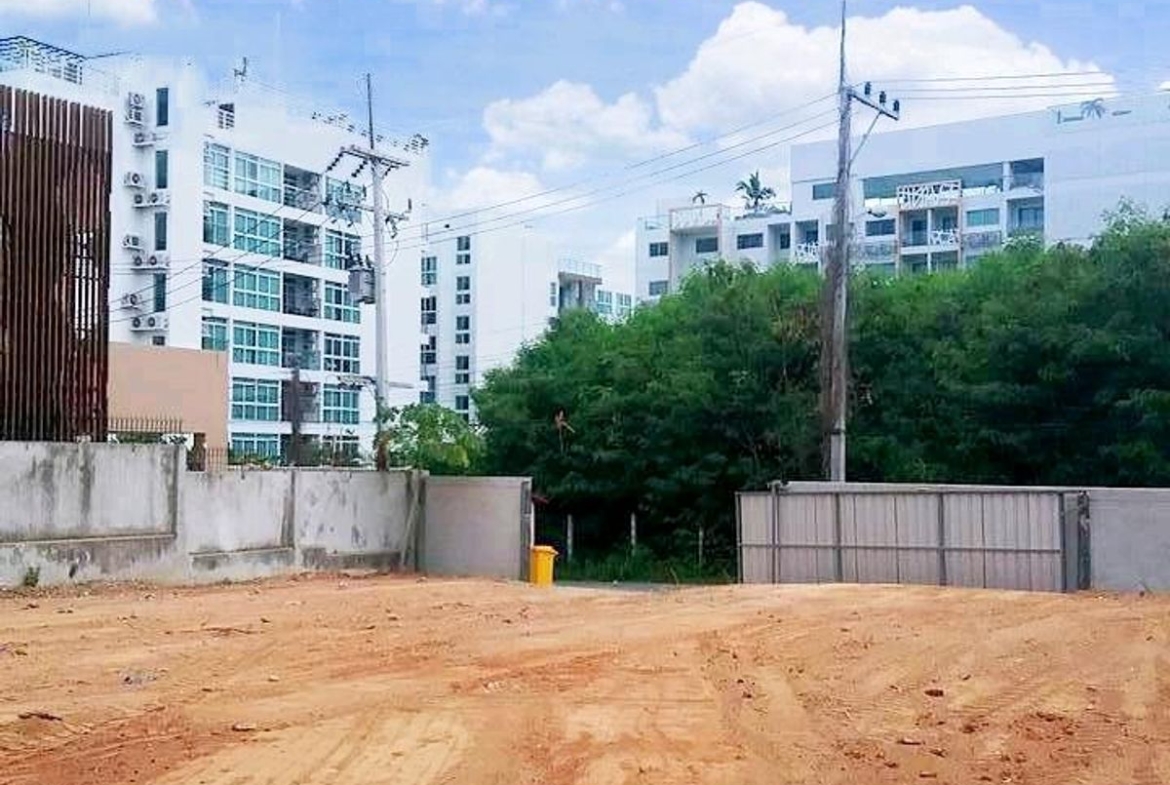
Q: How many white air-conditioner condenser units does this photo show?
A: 12